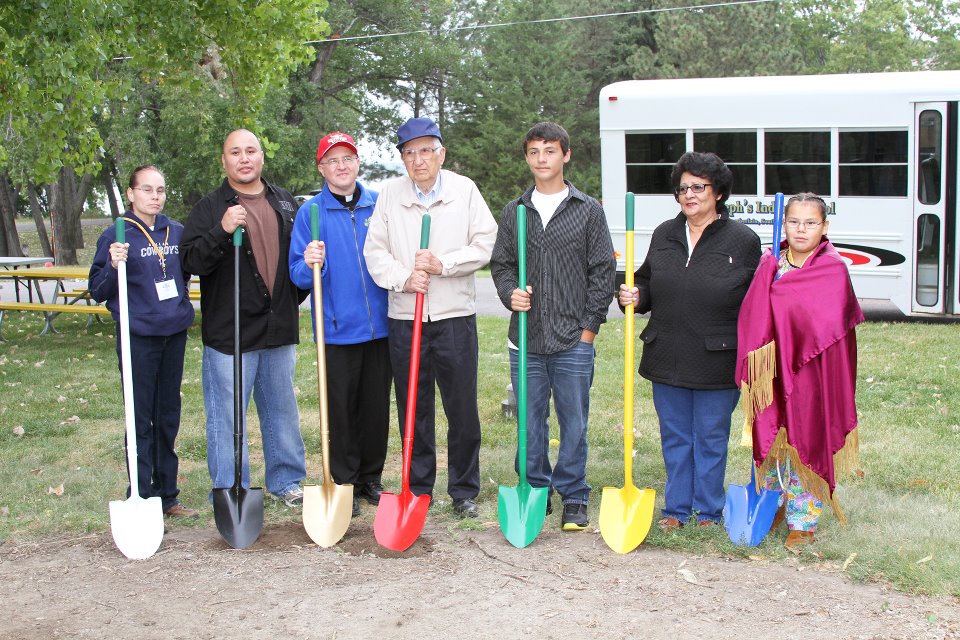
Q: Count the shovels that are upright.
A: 7